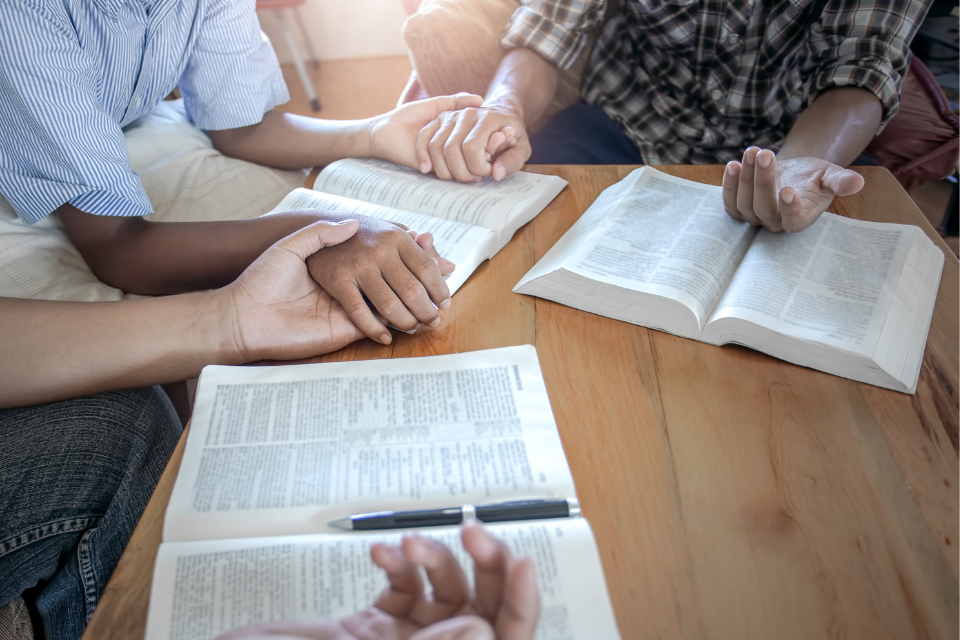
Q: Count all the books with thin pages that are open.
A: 3